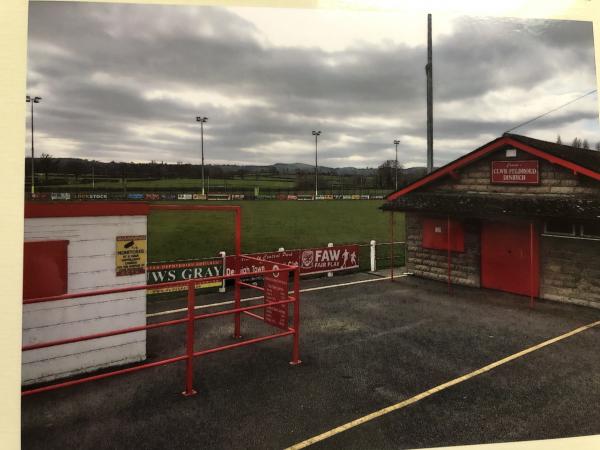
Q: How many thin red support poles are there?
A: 3